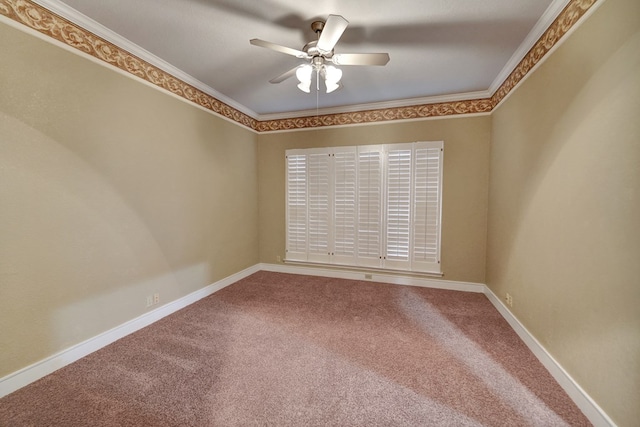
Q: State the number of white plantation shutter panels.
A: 6